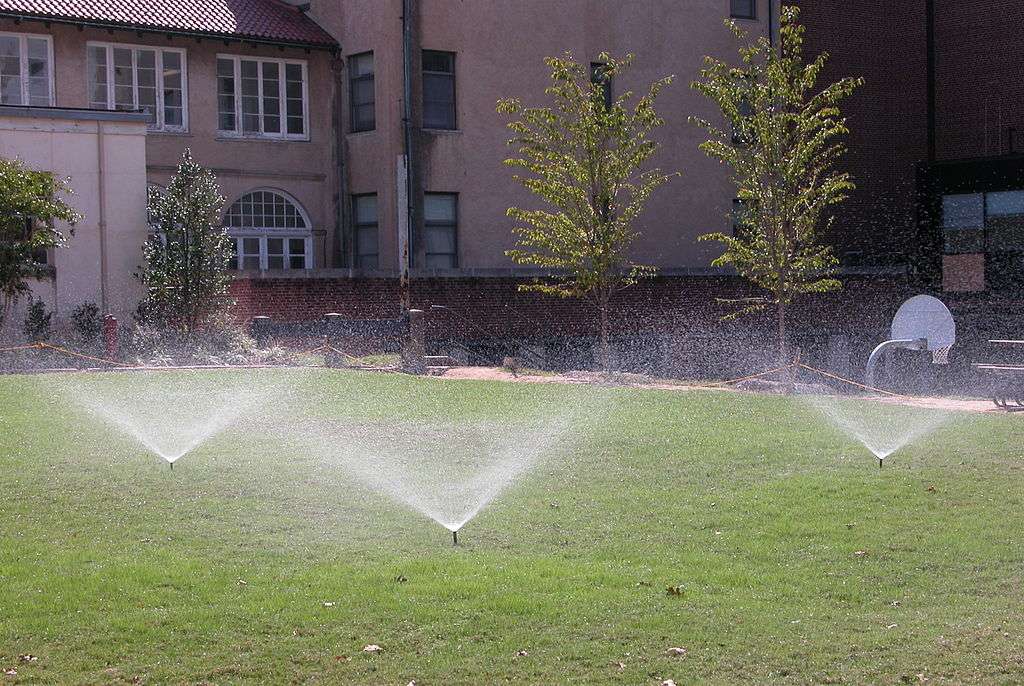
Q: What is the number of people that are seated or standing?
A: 0